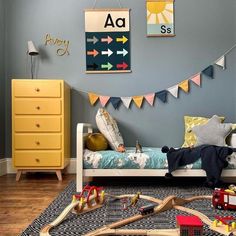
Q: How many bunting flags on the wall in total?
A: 12